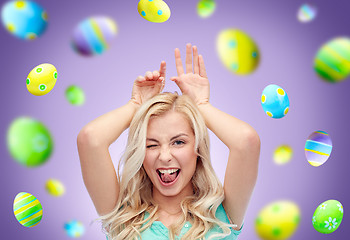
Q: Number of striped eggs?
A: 5